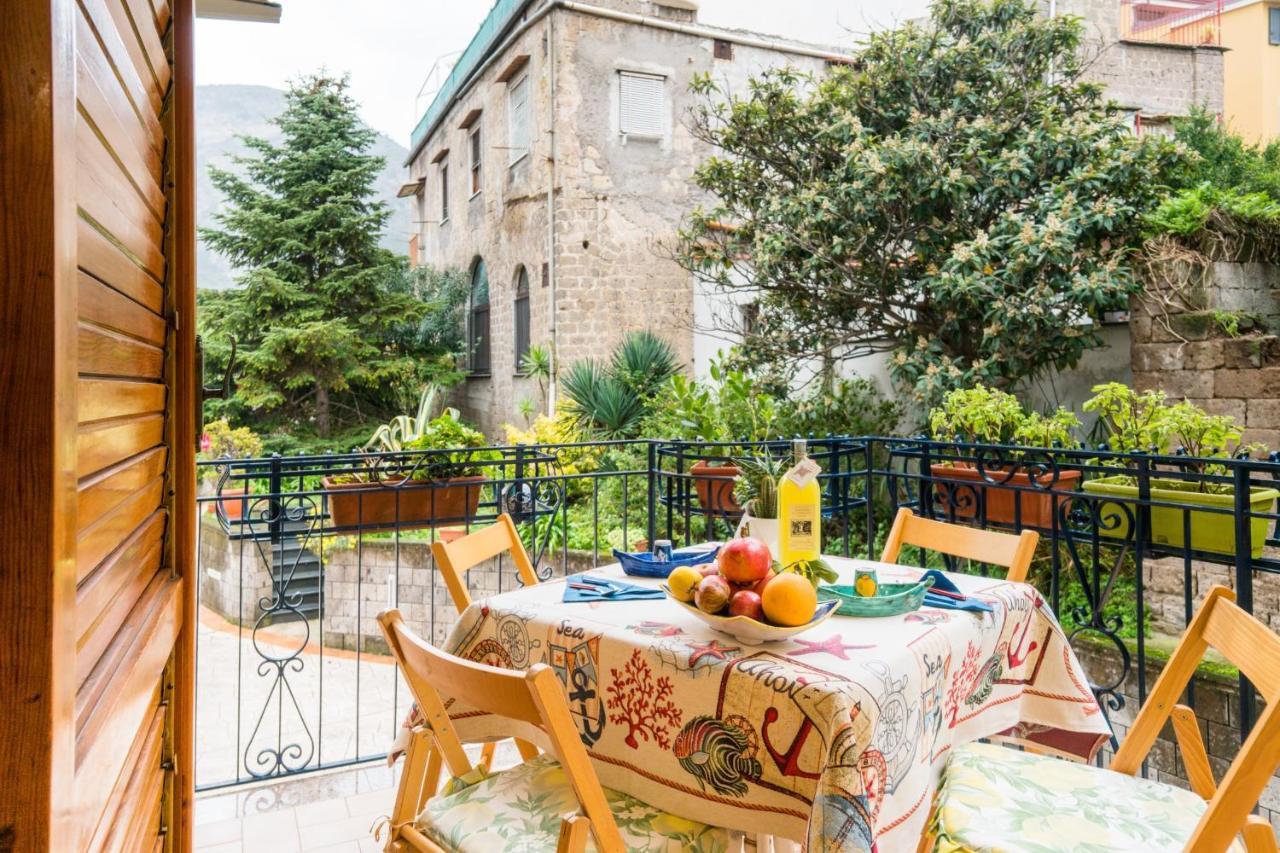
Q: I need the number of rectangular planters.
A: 3